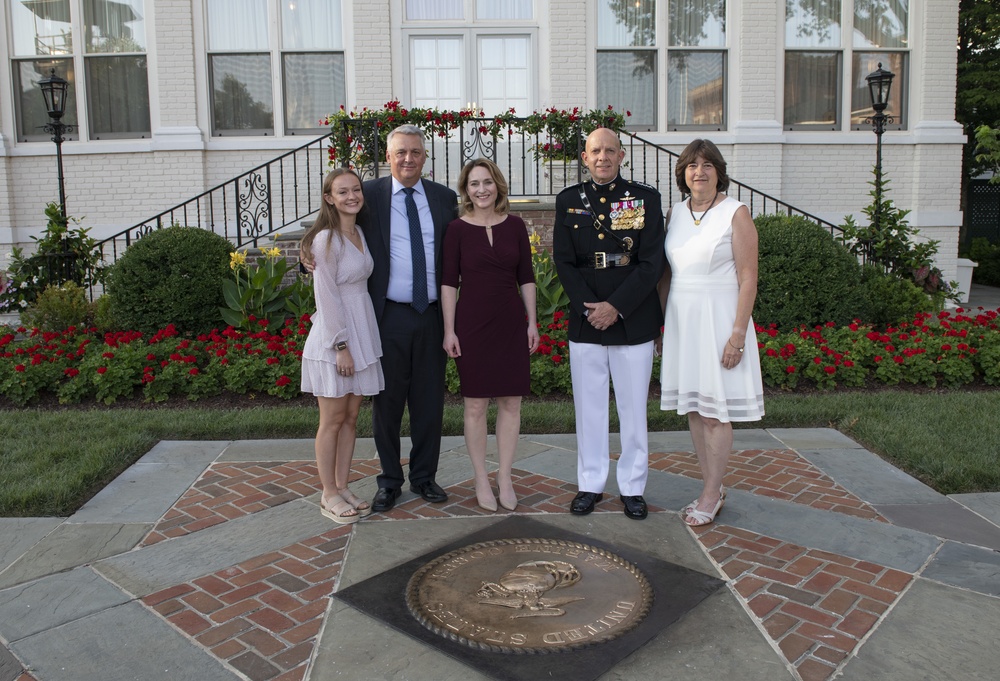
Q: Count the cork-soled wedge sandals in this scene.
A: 2